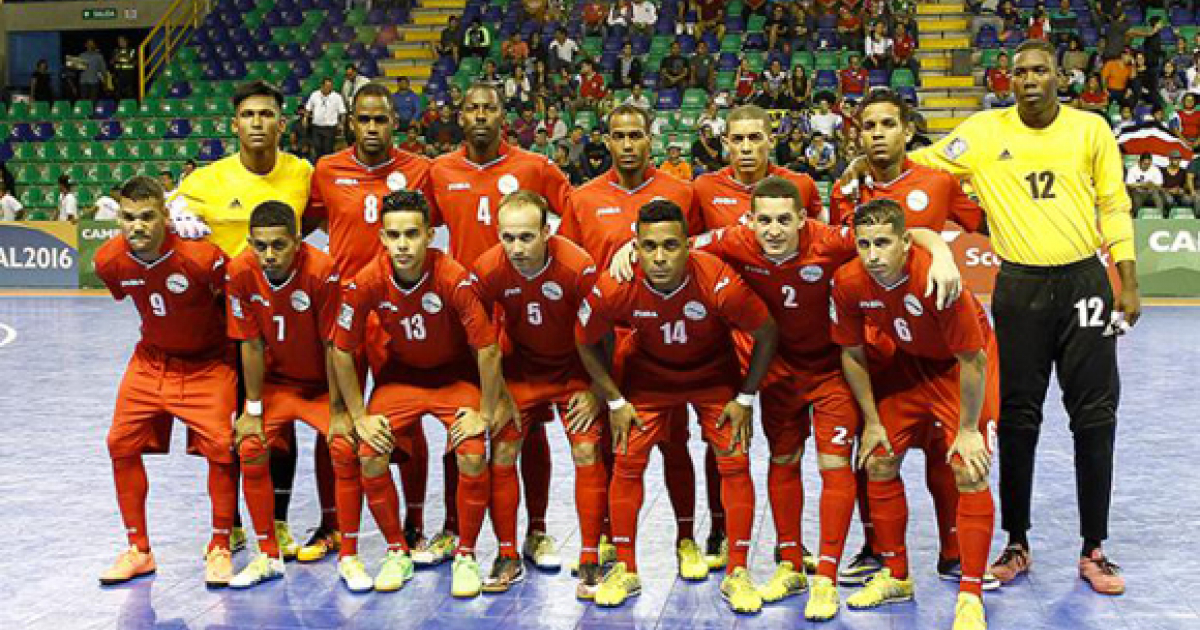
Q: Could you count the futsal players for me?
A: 14